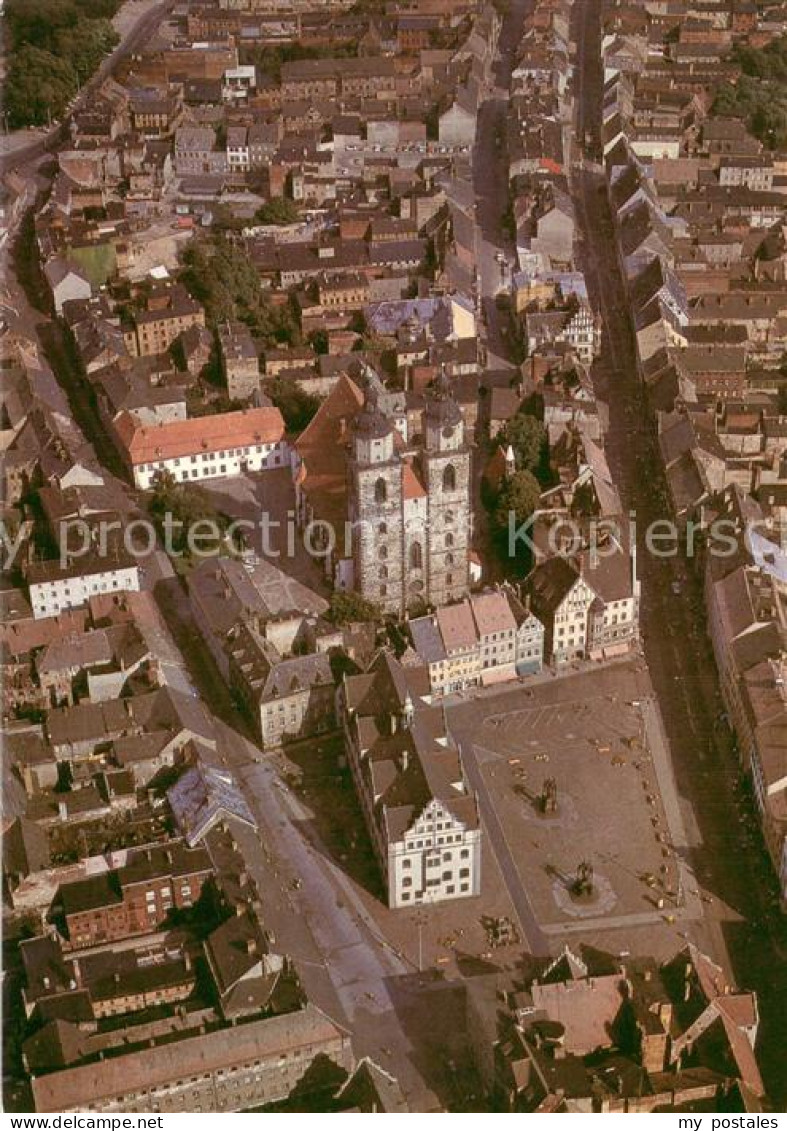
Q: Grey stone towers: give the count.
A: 2